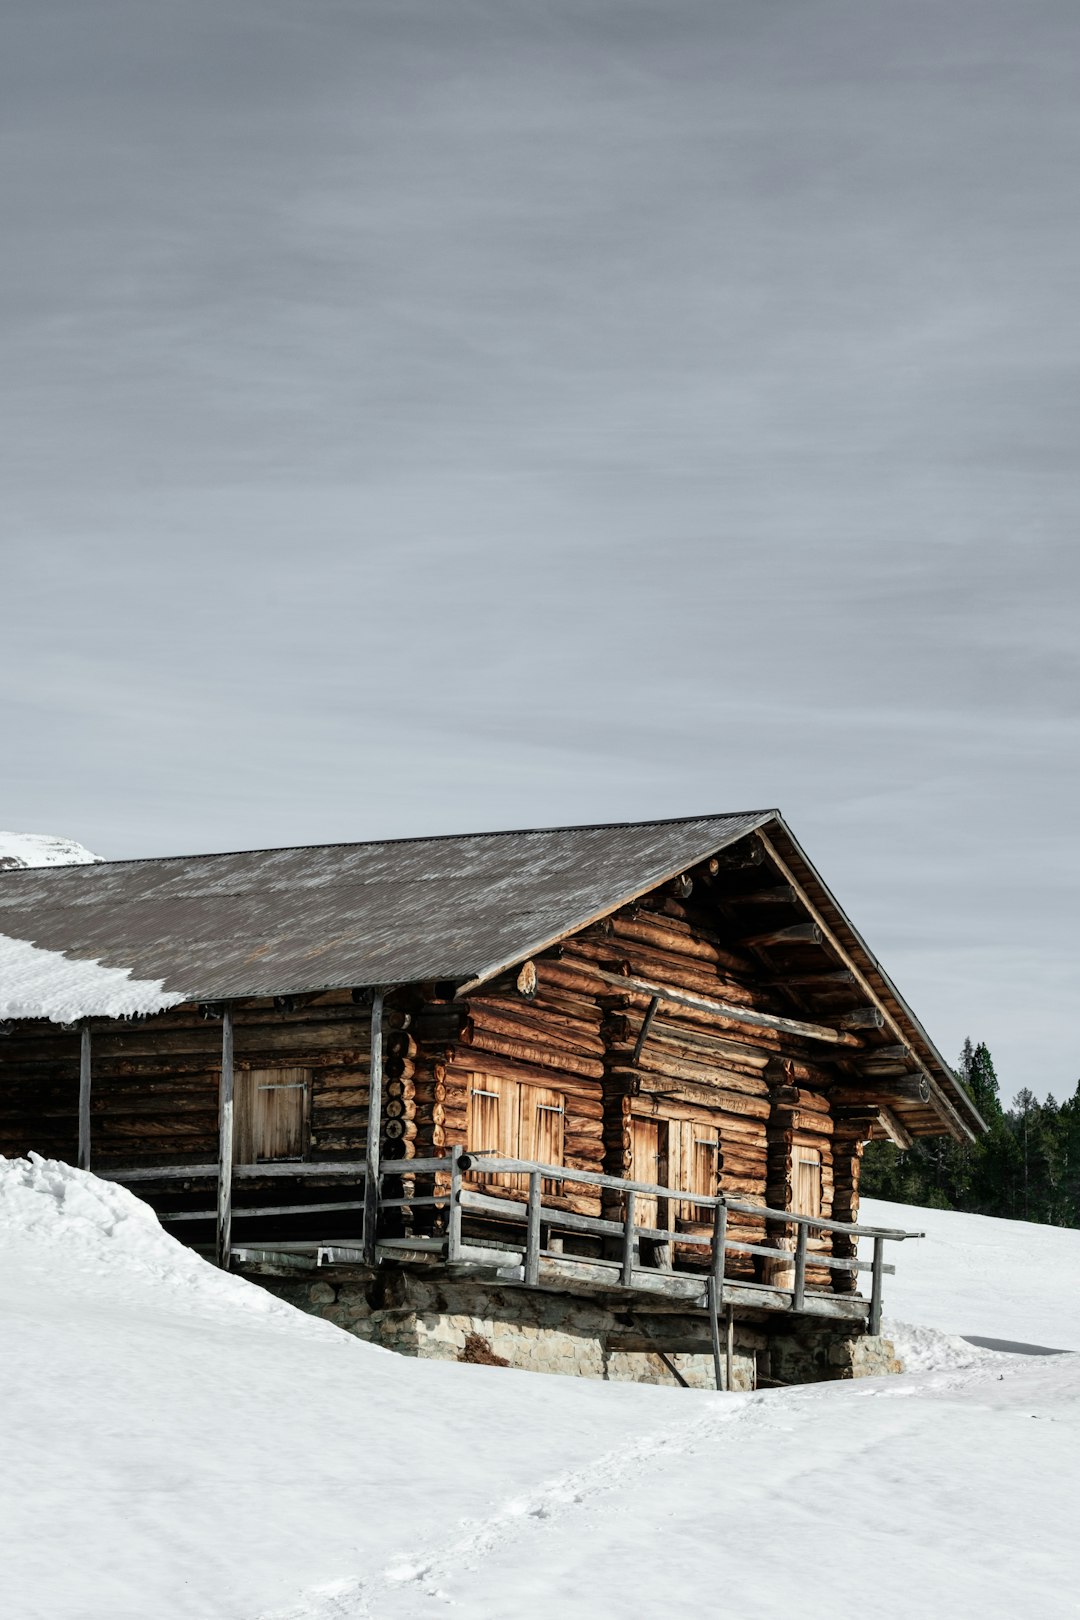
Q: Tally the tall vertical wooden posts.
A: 3